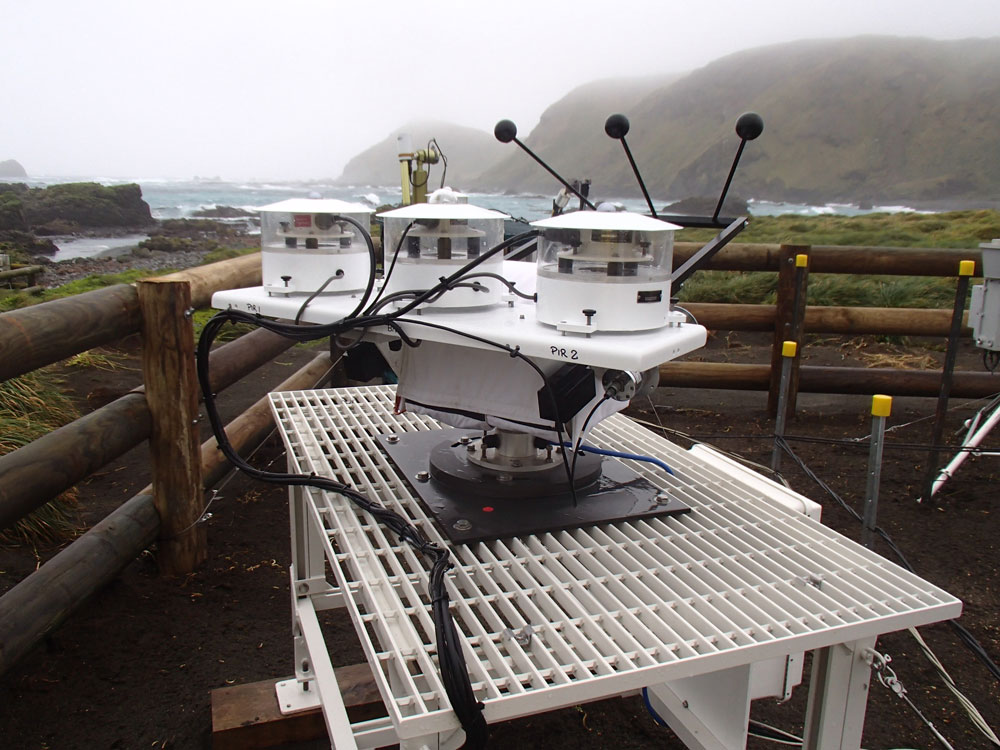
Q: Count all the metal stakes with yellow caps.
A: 4